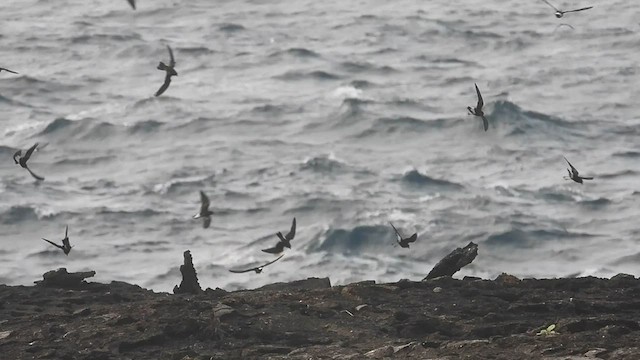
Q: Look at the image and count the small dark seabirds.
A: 12